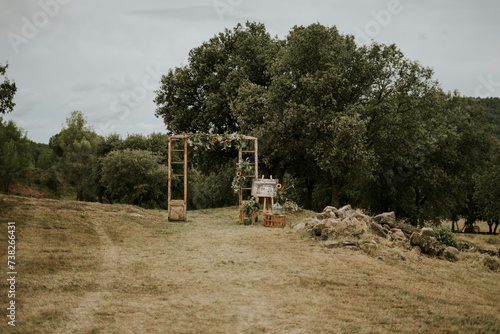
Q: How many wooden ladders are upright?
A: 2